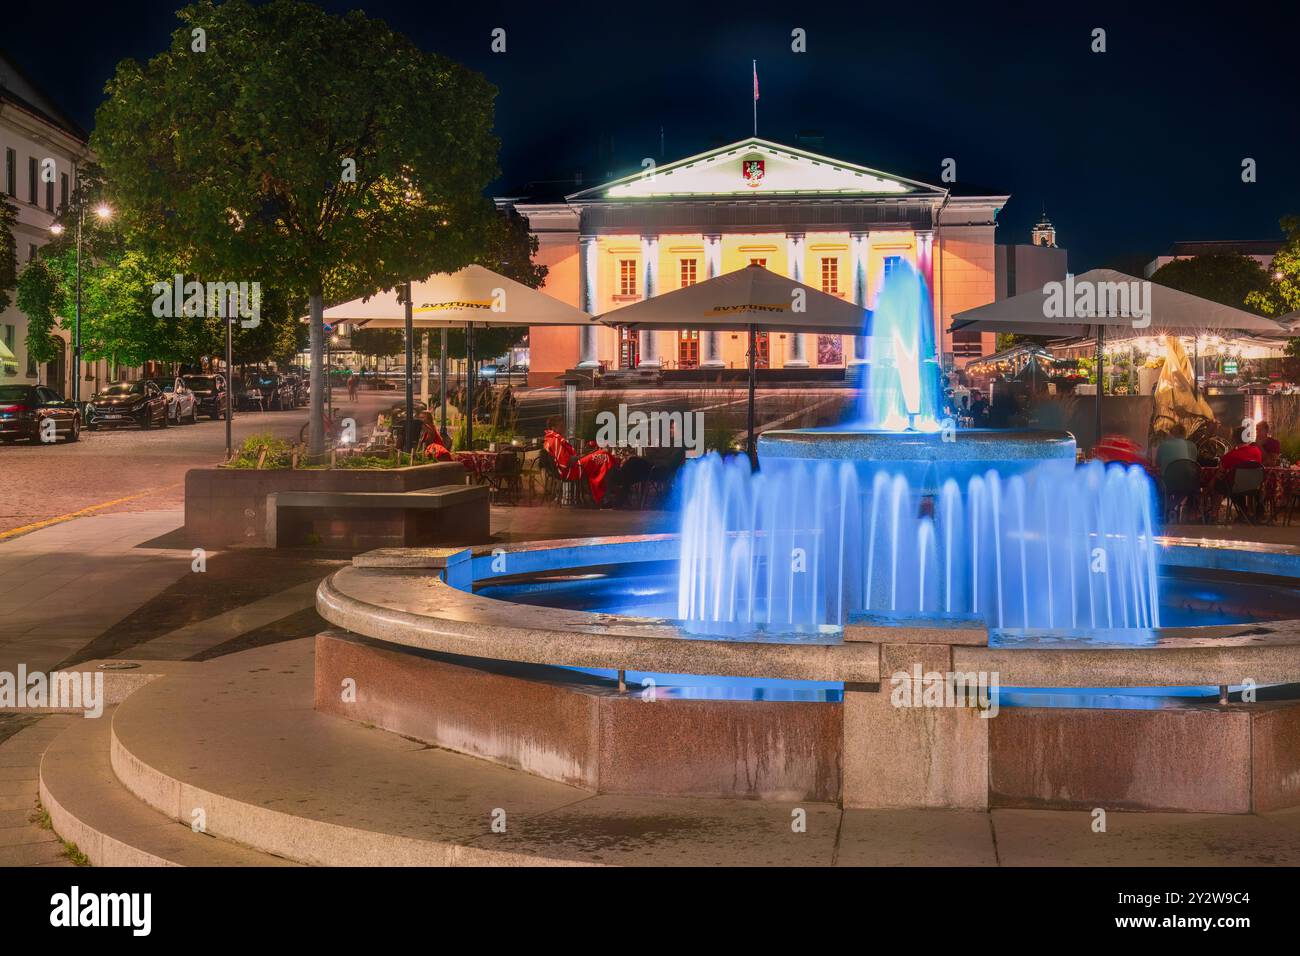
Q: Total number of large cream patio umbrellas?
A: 3